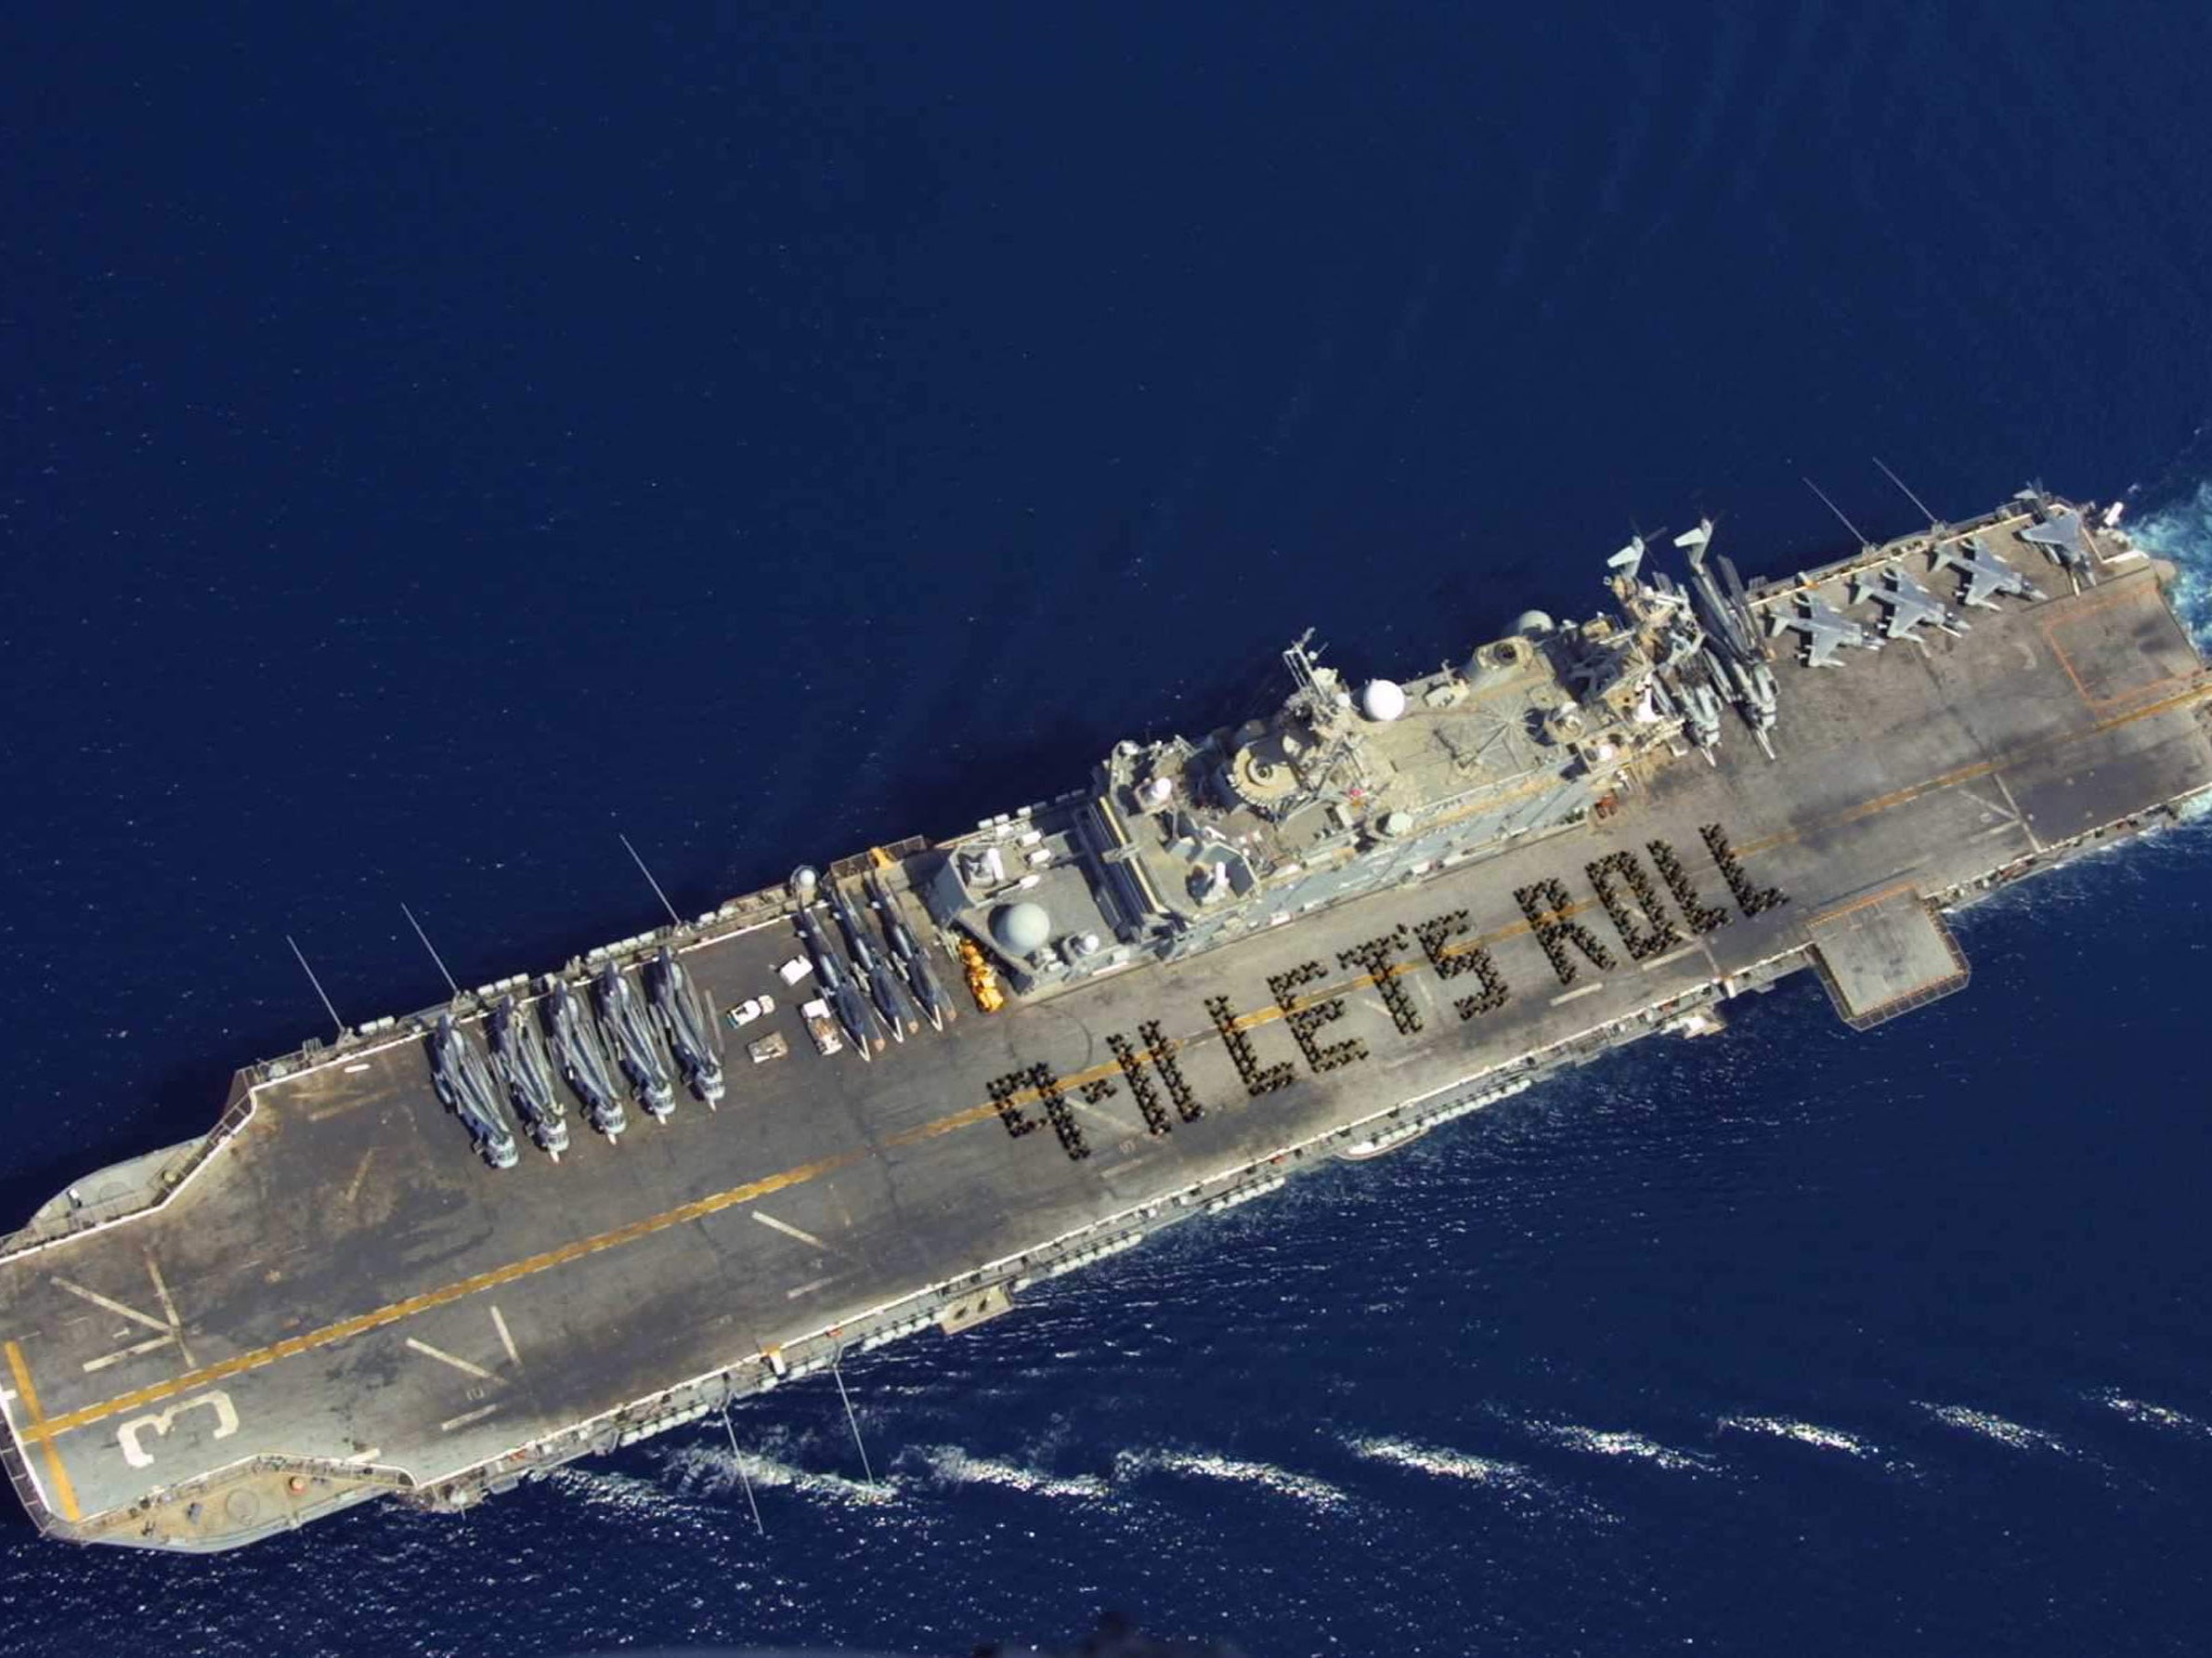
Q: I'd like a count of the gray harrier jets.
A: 4